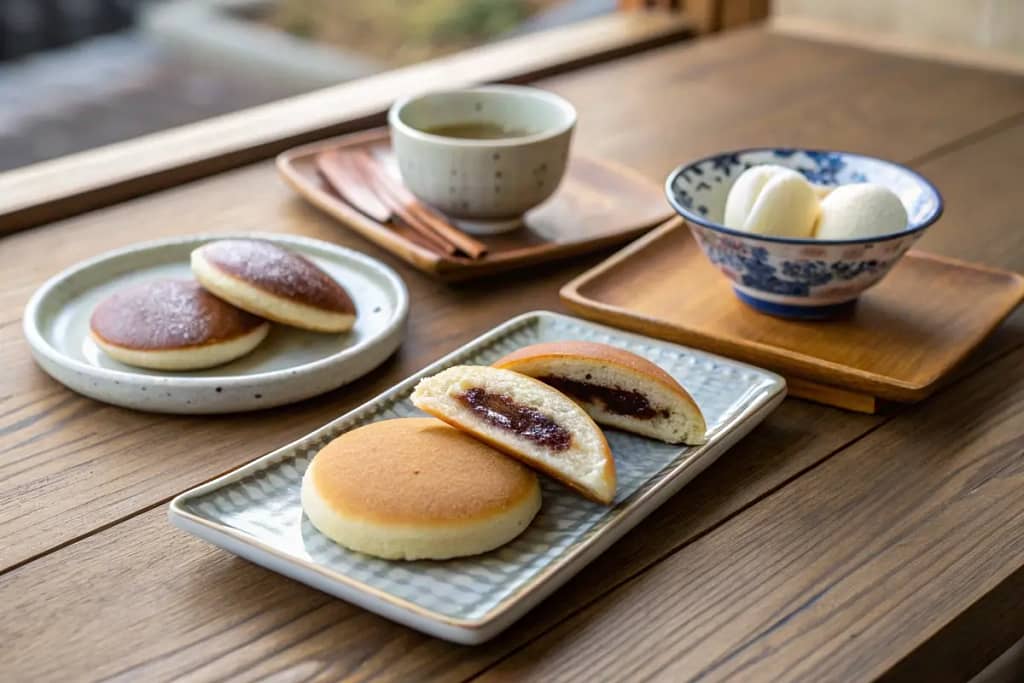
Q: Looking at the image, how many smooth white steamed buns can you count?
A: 2